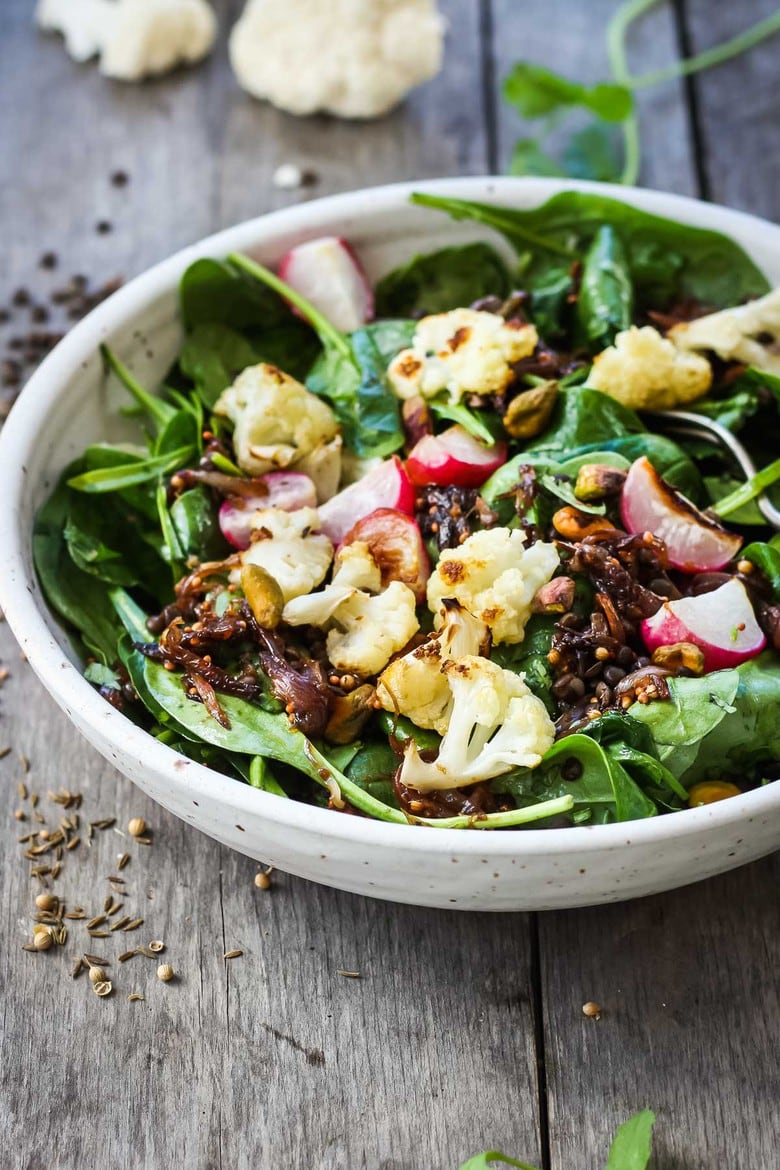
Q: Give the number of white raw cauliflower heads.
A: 2